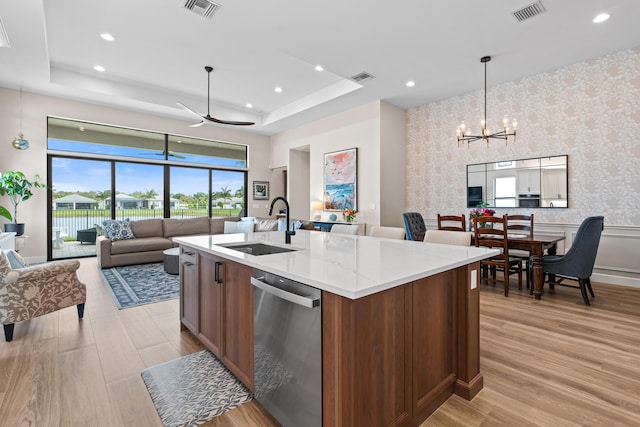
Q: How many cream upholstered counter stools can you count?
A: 3